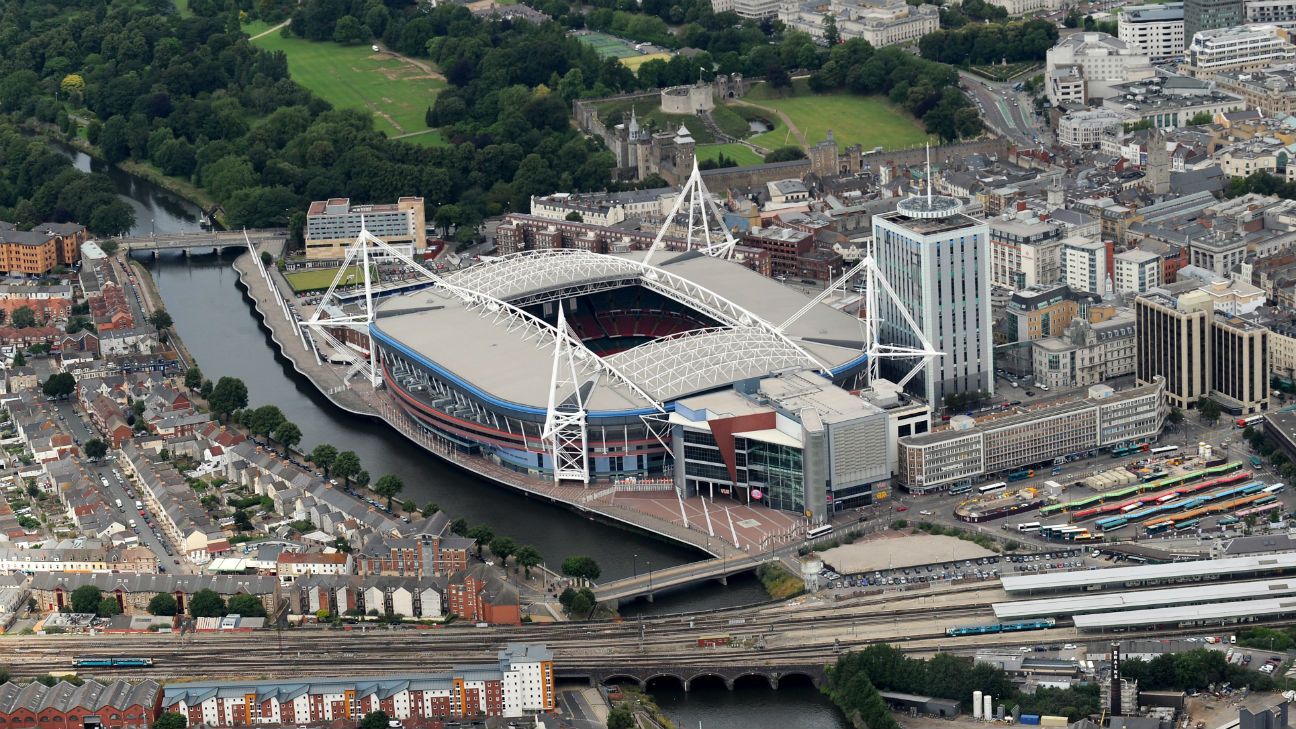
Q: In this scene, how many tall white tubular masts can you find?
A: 4